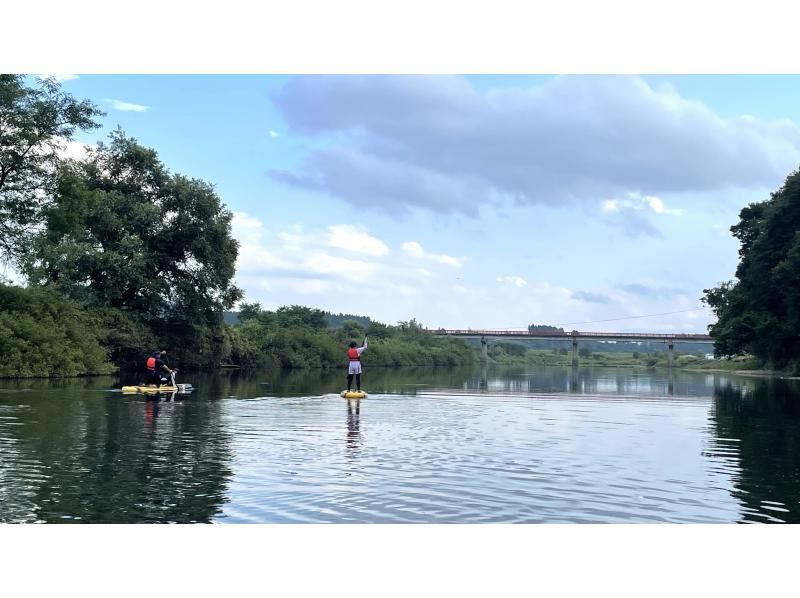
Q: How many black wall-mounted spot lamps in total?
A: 0